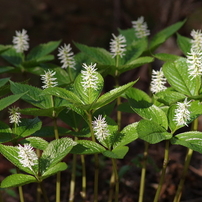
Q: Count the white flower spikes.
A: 13